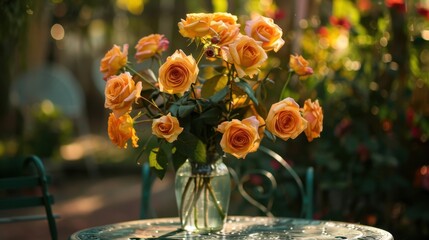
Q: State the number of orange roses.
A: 14